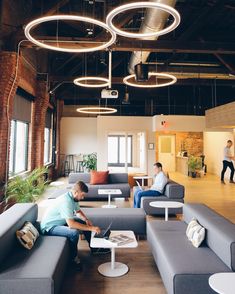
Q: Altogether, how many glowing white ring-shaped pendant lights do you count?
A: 5